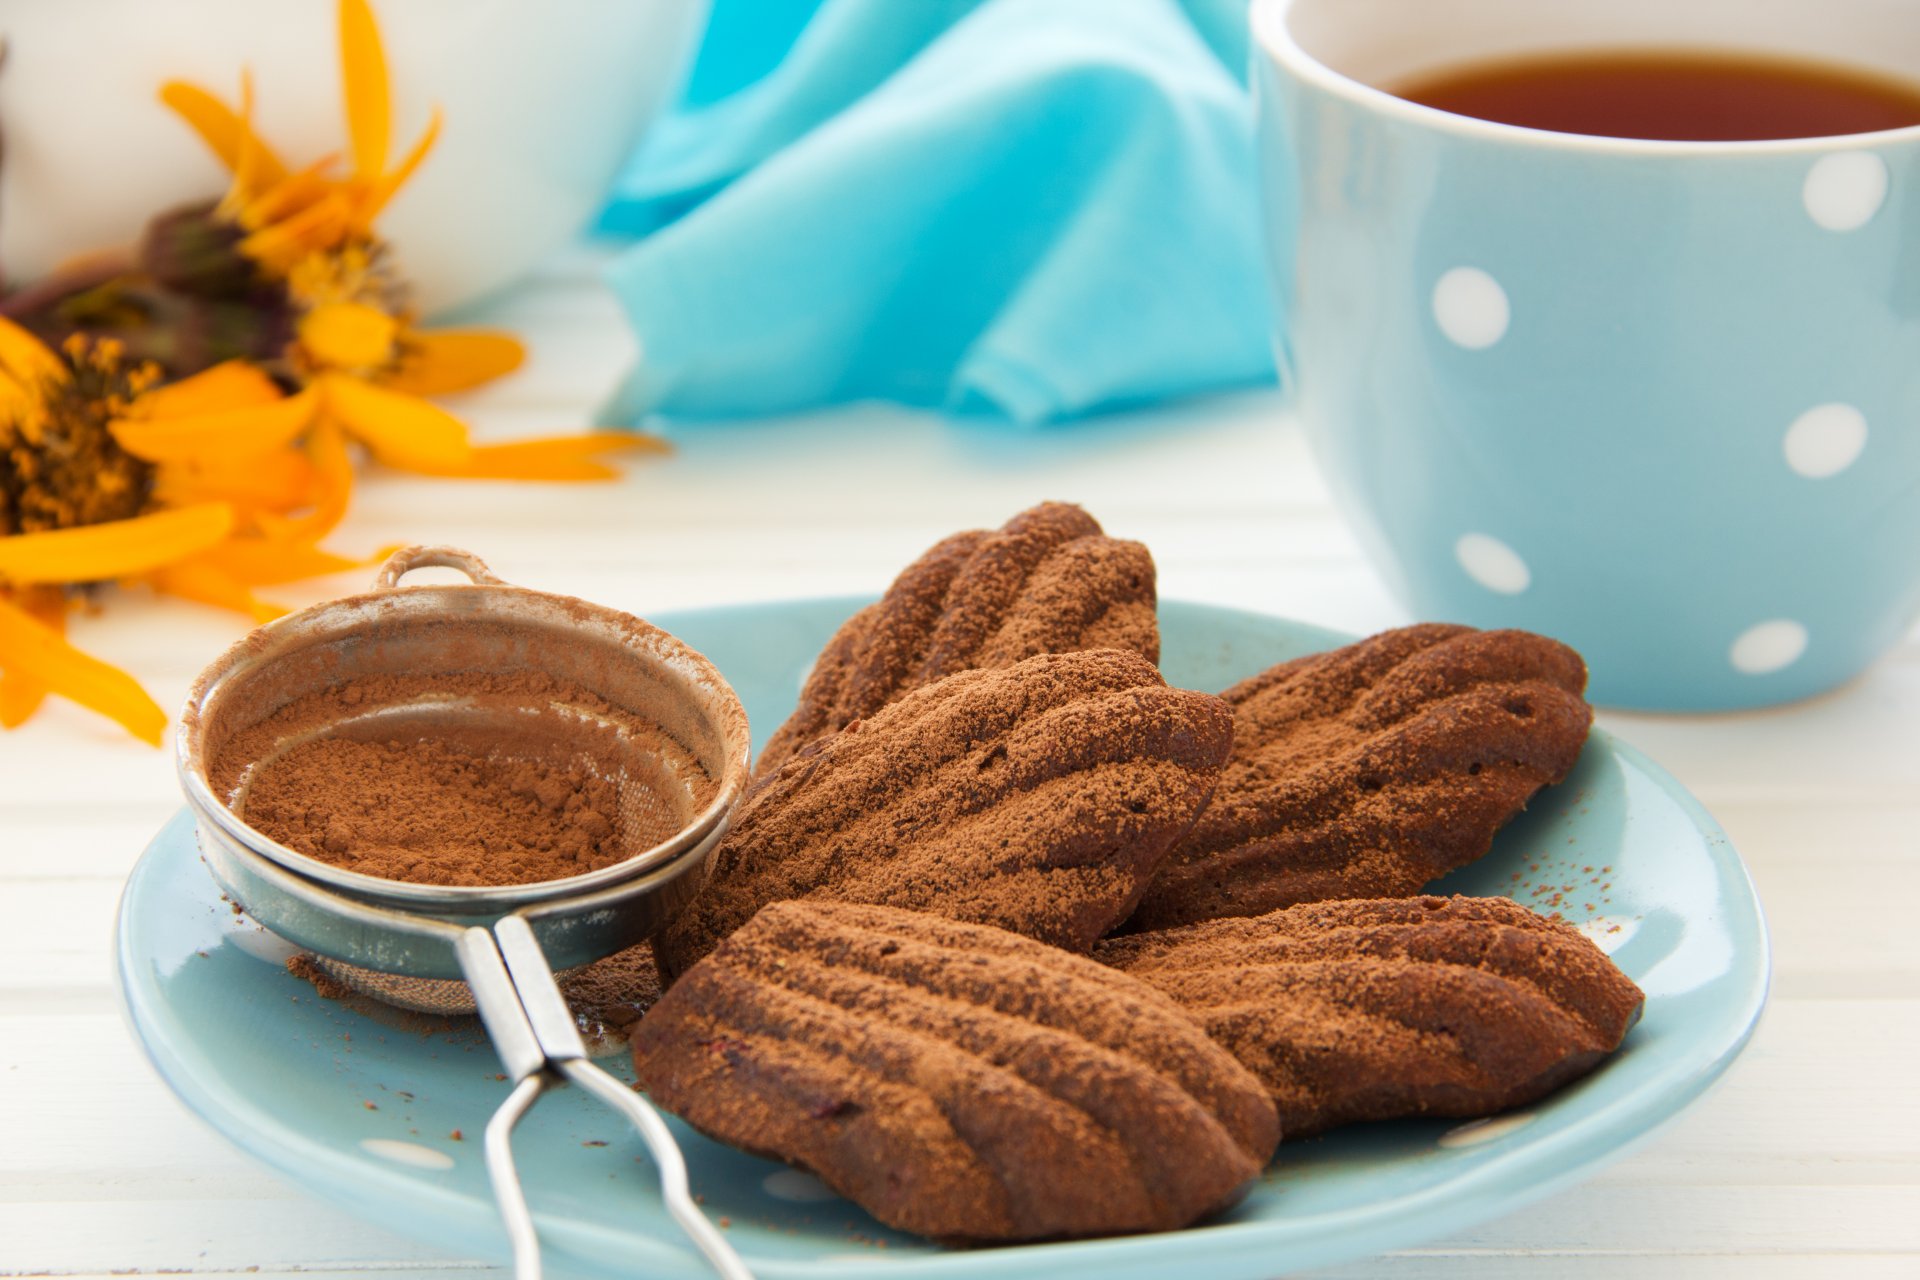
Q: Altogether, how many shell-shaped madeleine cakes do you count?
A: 5